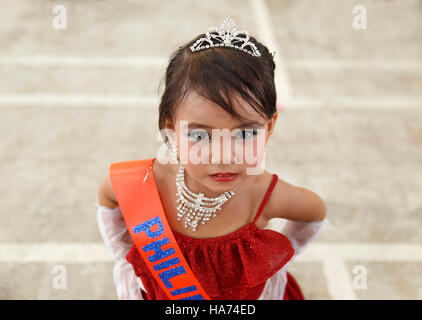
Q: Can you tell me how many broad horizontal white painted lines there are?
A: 3